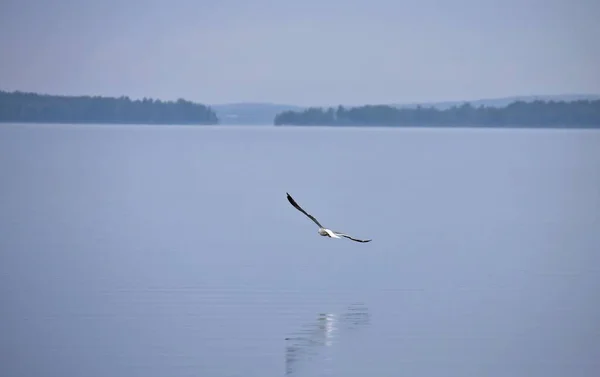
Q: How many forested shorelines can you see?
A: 2